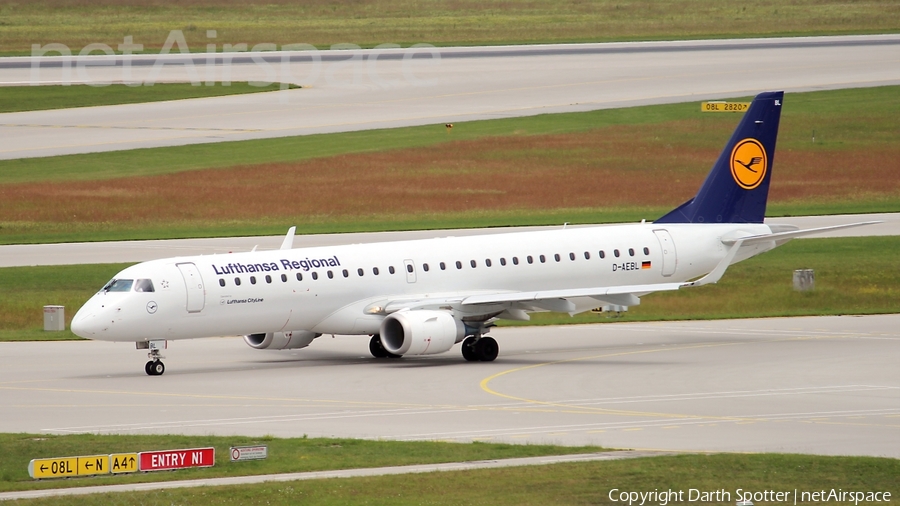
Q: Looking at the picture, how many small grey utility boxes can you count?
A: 2